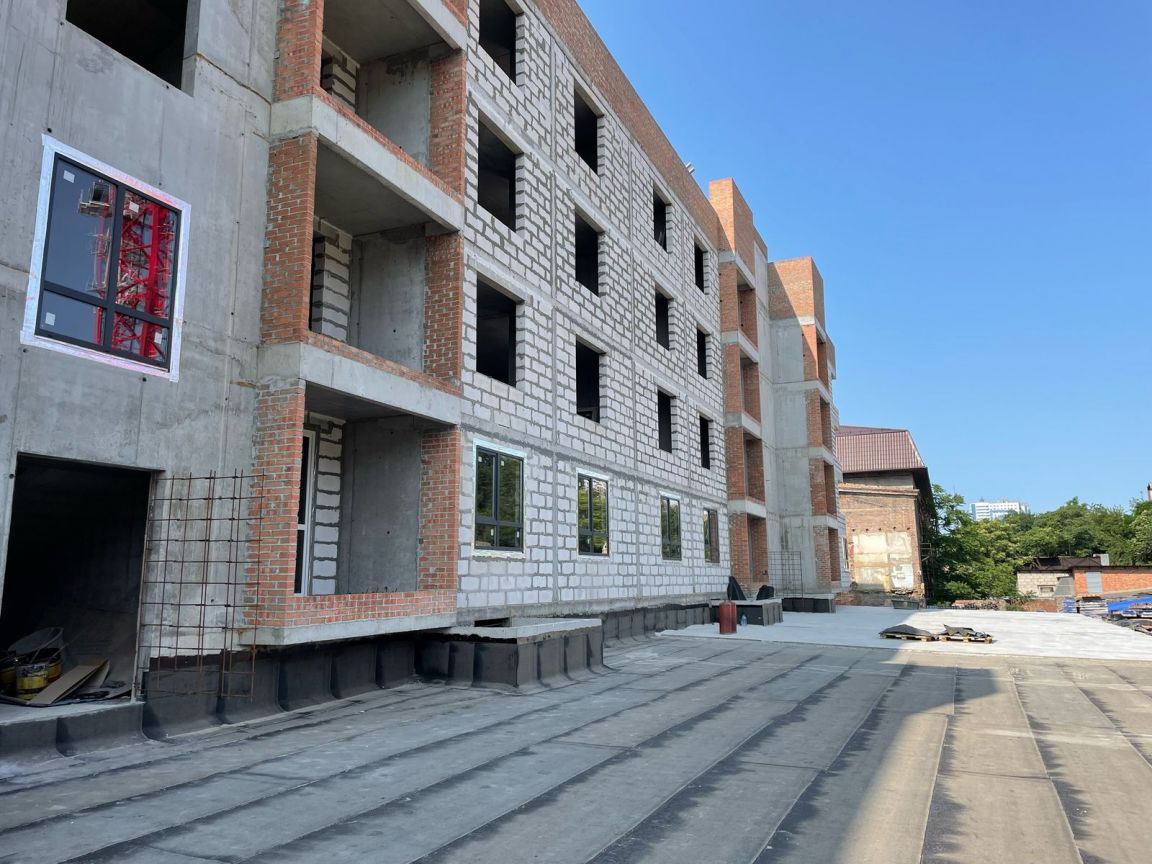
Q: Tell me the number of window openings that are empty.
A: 13